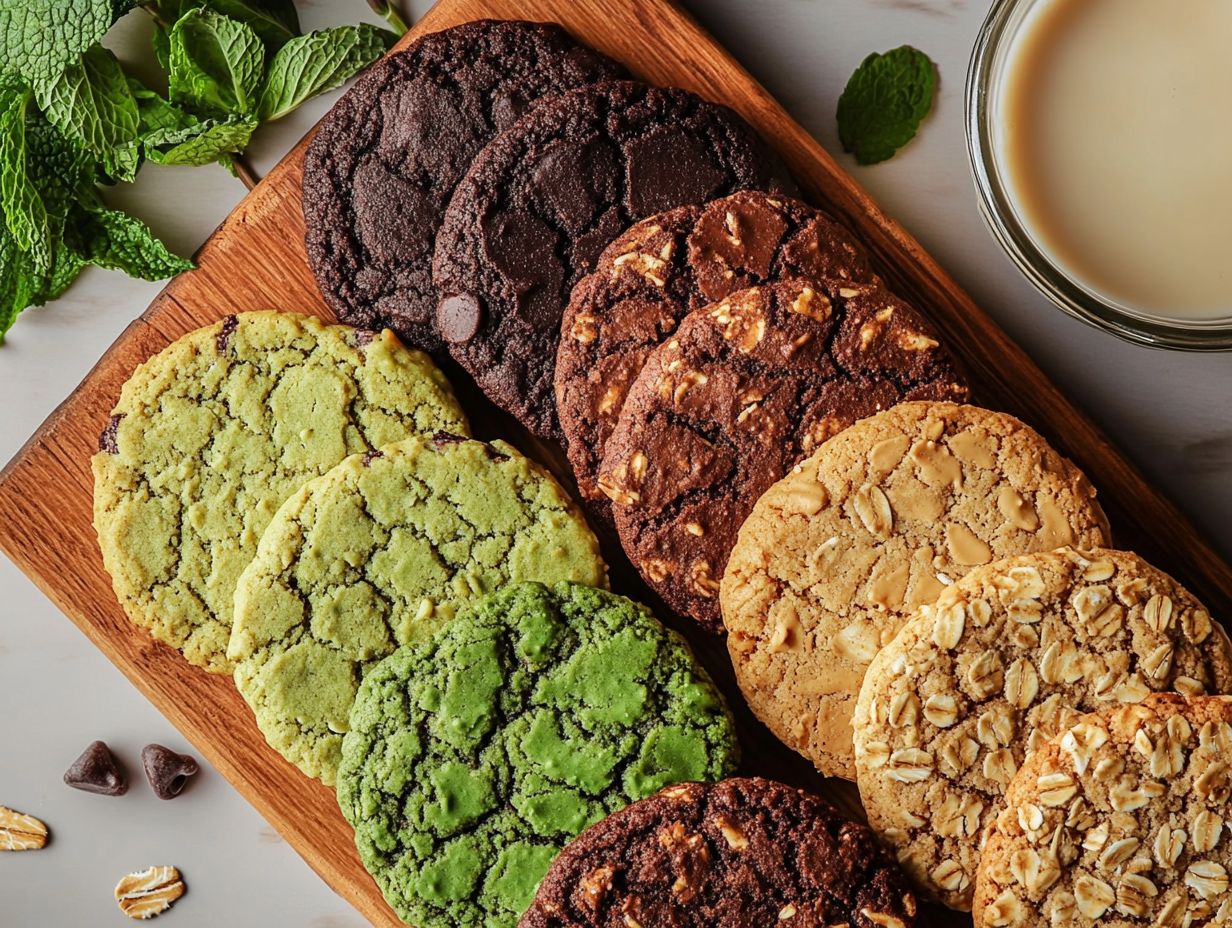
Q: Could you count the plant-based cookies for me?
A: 11